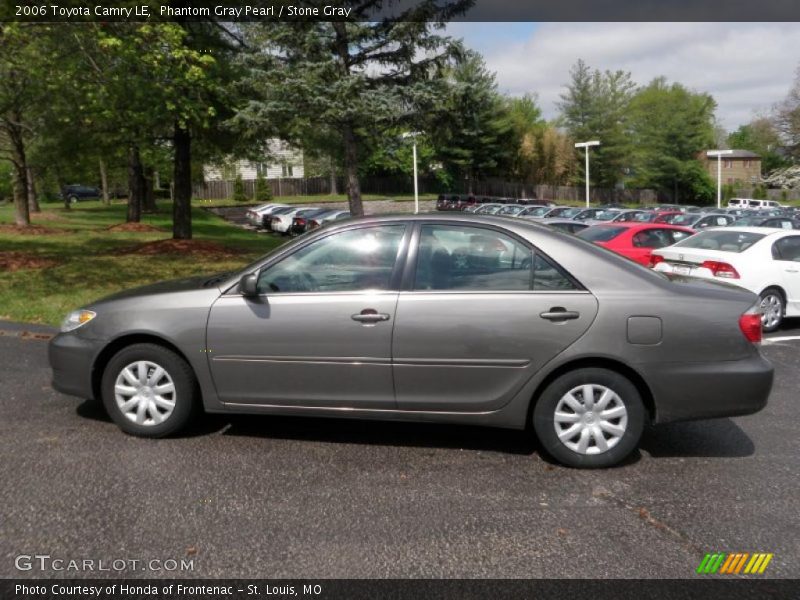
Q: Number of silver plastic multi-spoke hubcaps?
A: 2